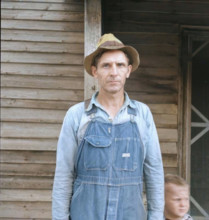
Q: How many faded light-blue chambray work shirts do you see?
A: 1